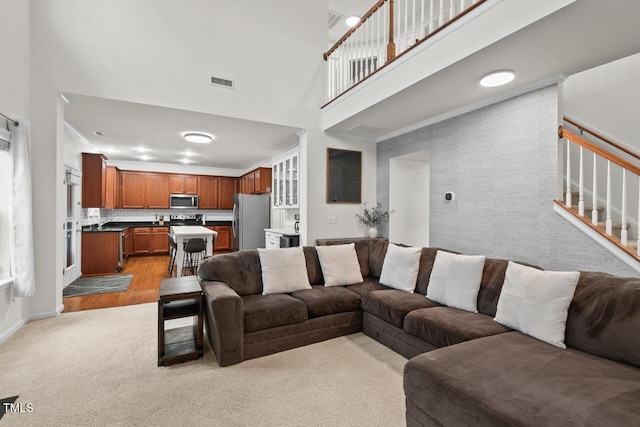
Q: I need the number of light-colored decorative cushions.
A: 5